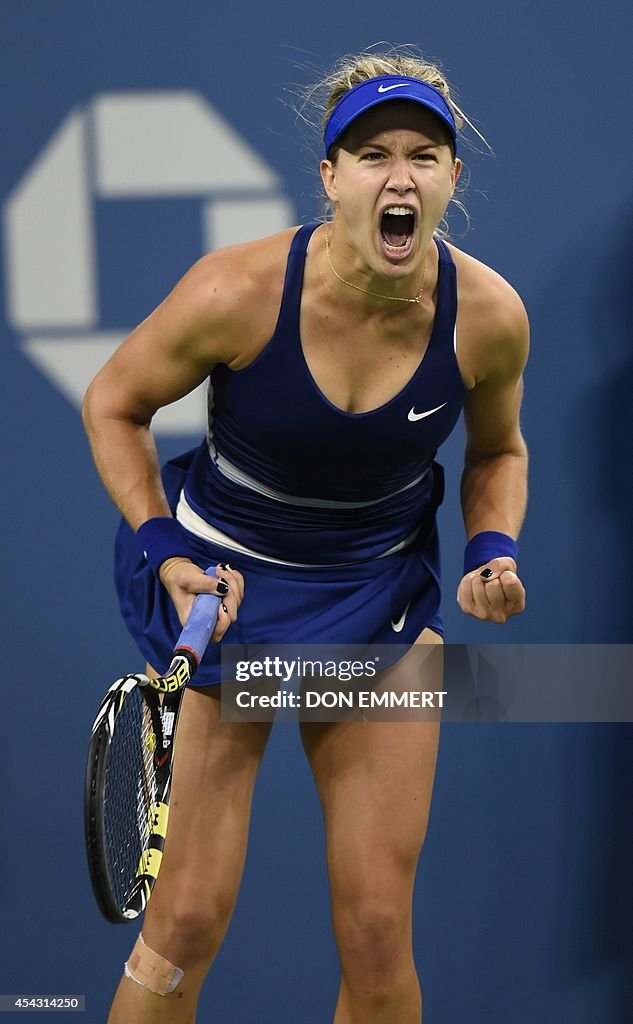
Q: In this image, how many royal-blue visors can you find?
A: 1